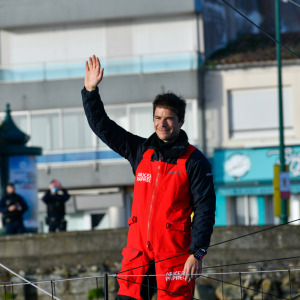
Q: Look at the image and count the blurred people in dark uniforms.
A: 2